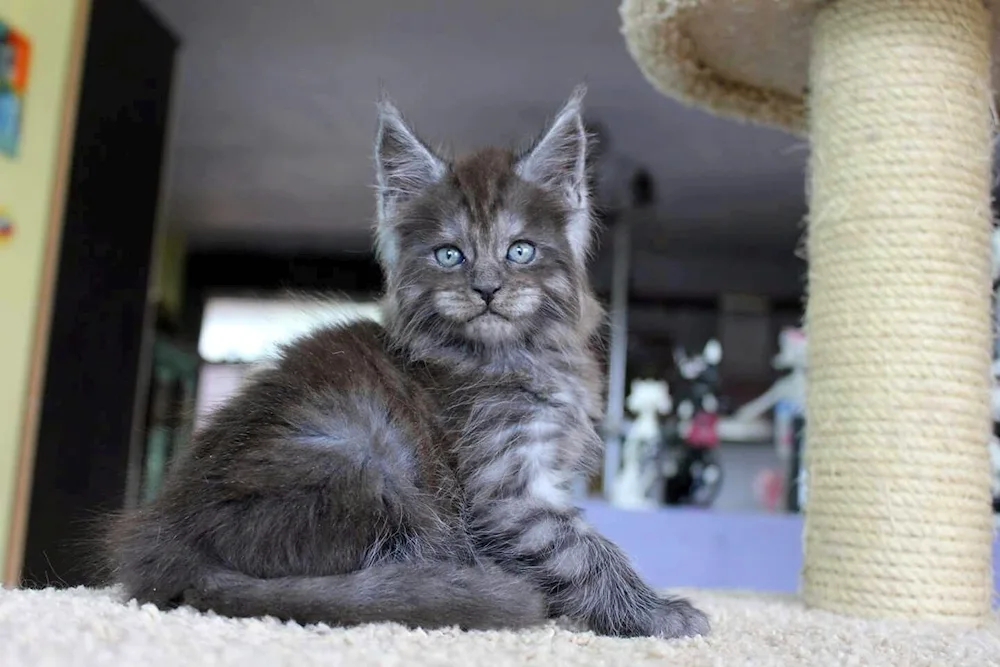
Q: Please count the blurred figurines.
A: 3